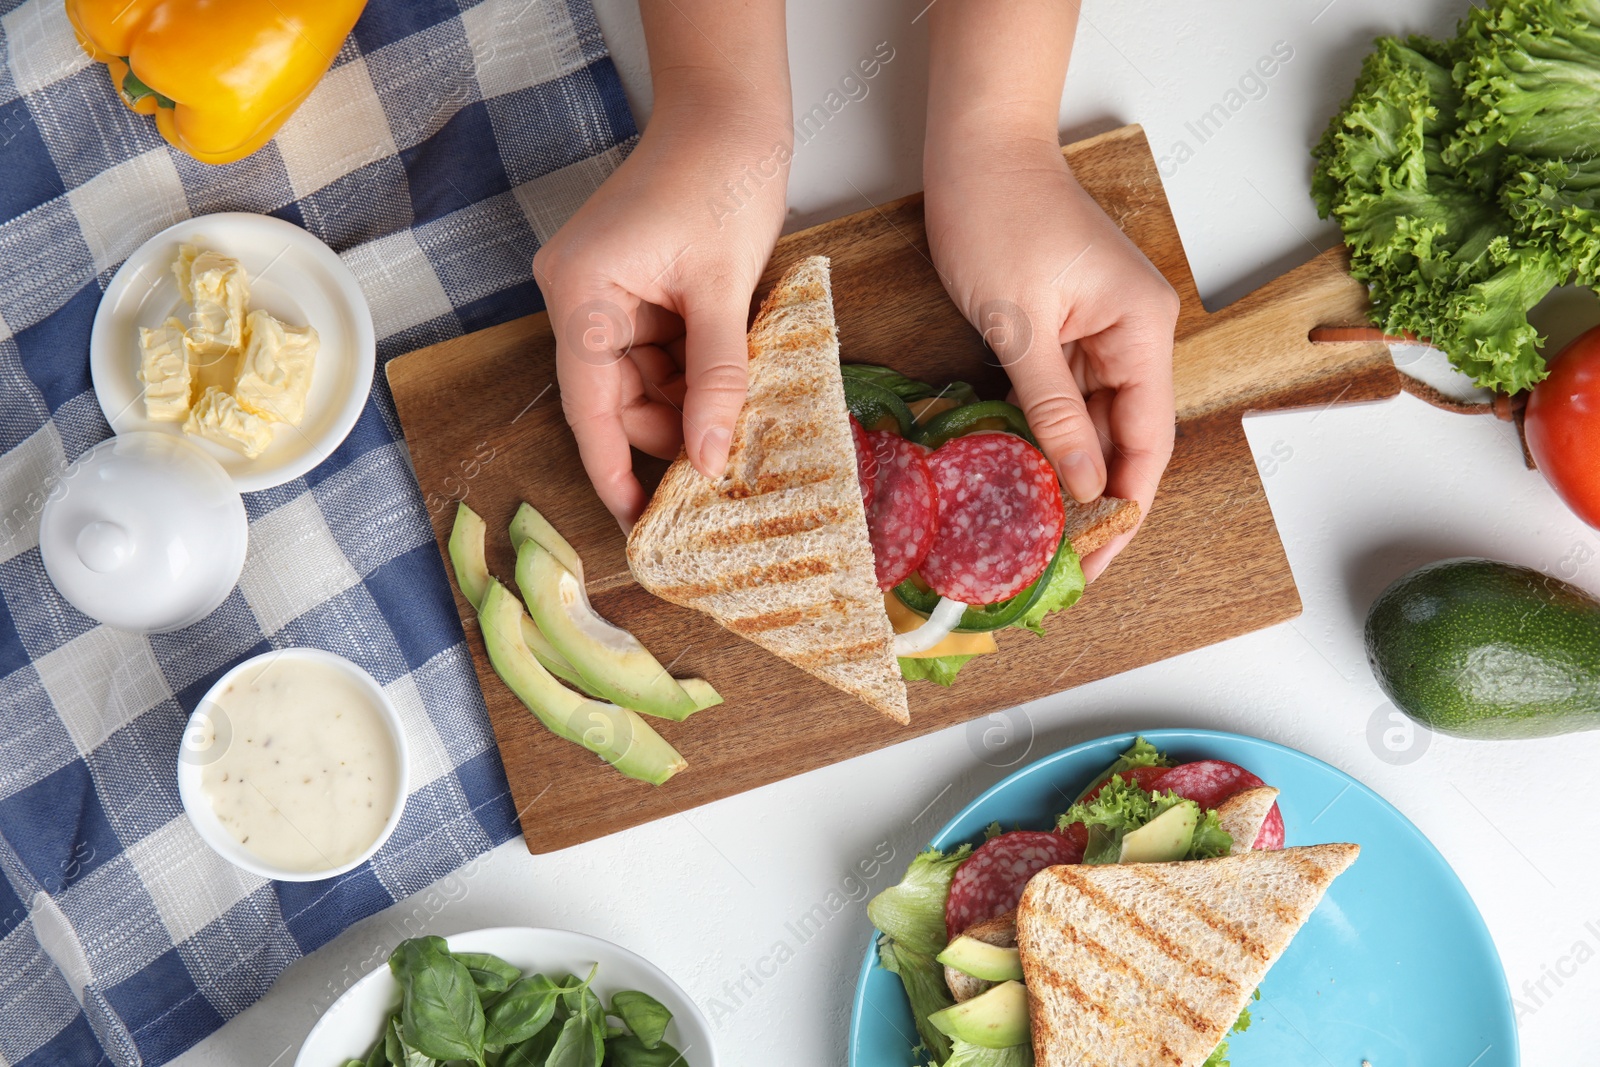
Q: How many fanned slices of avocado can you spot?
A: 4